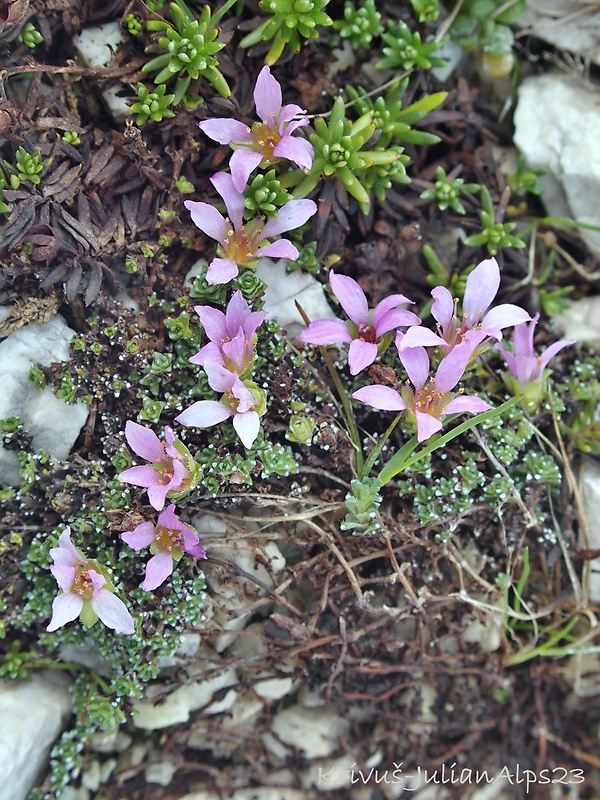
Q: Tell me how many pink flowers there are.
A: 11